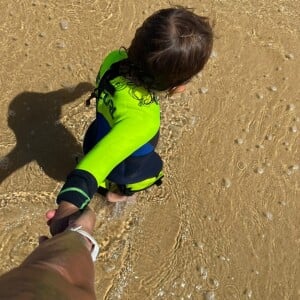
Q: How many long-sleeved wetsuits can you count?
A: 1